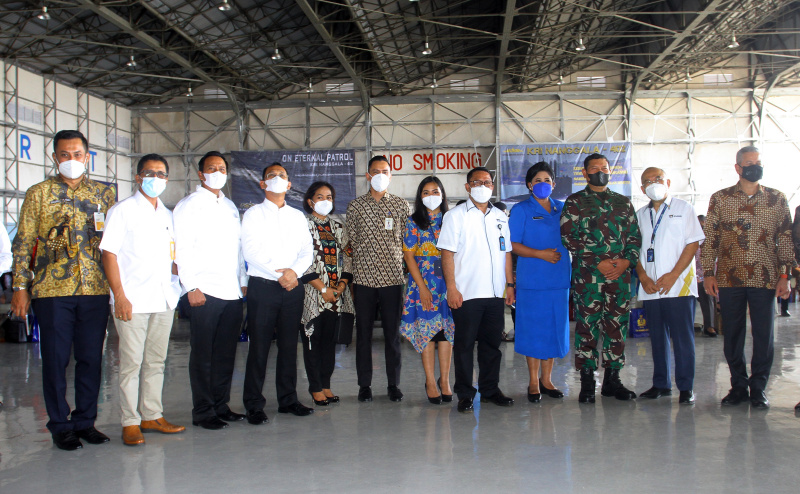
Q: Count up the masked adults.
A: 12